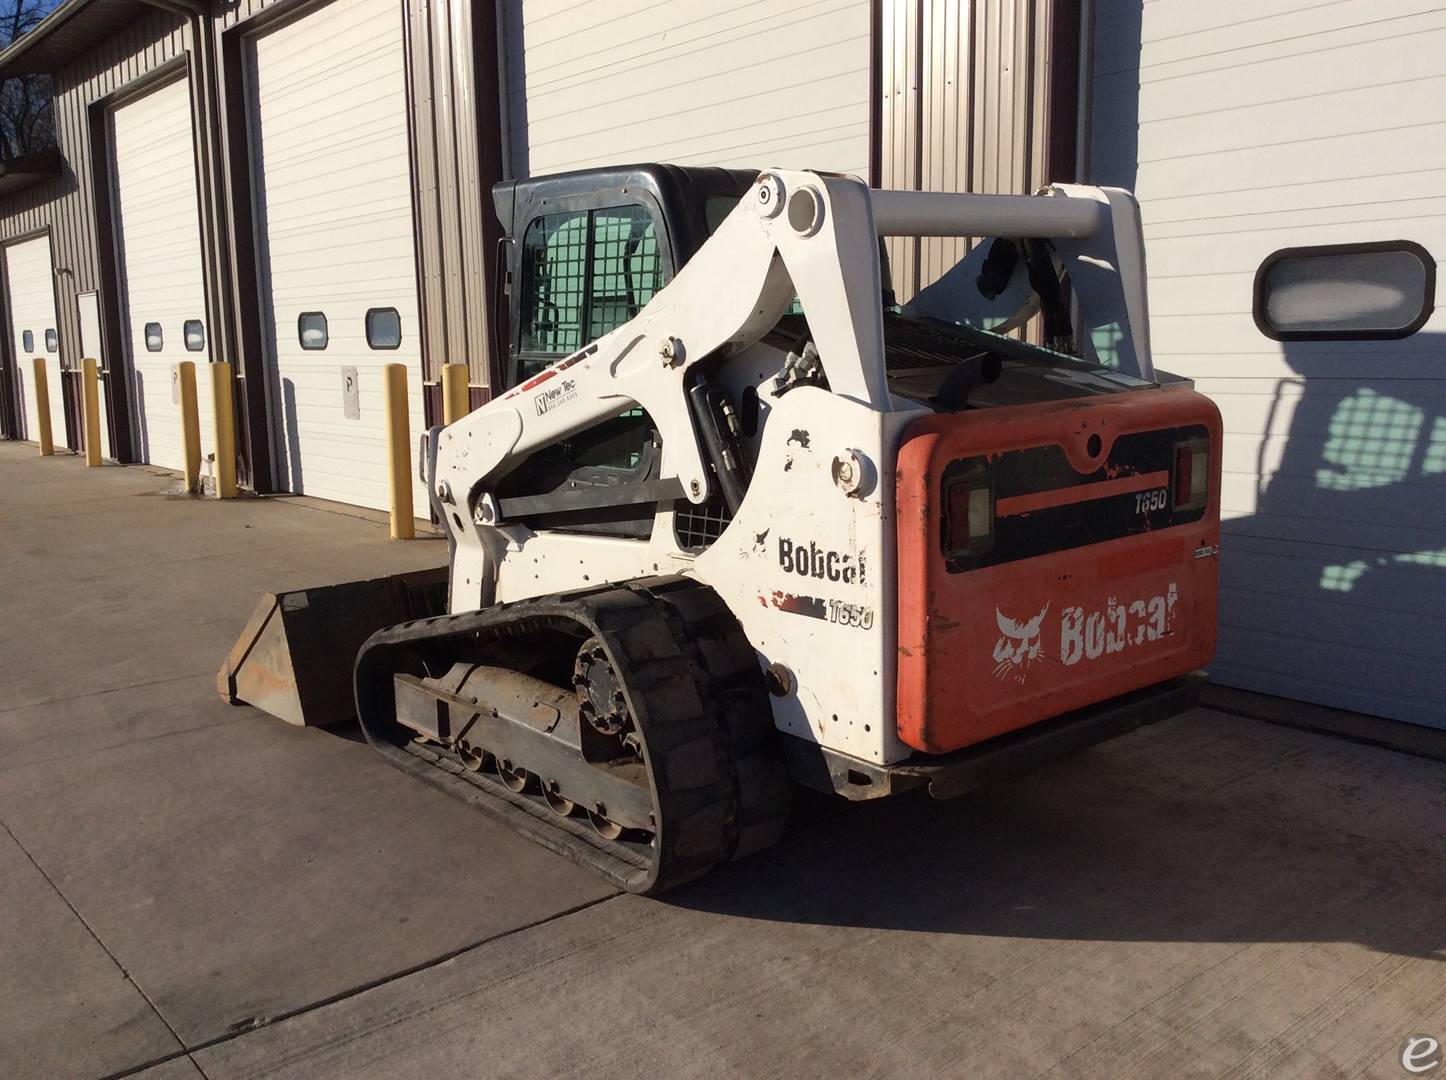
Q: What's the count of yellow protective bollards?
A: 6